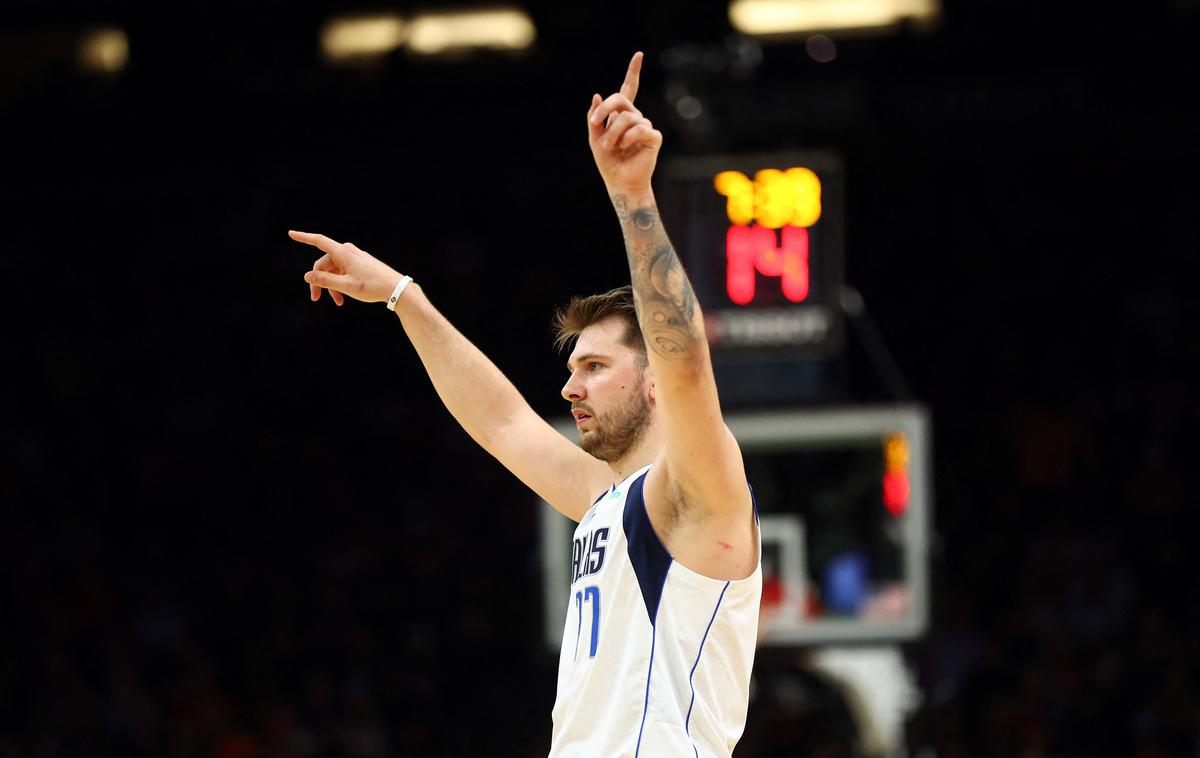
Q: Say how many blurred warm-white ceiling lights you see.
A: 4